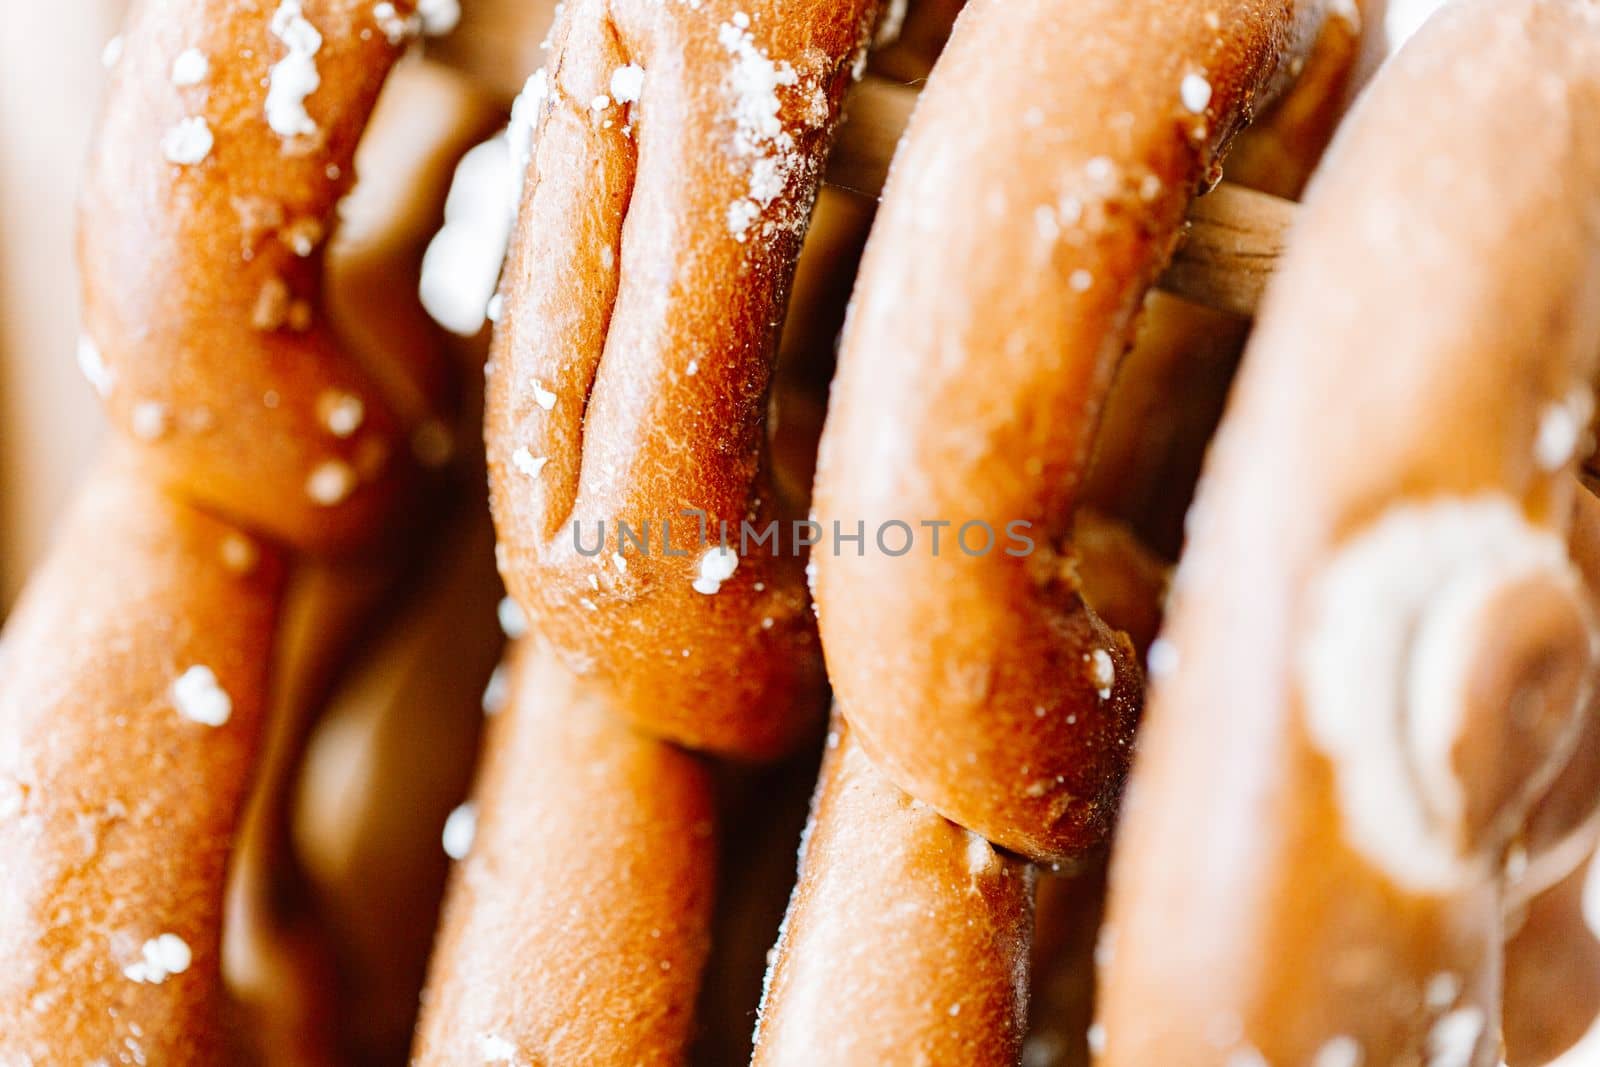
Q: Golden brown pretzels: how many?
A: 4